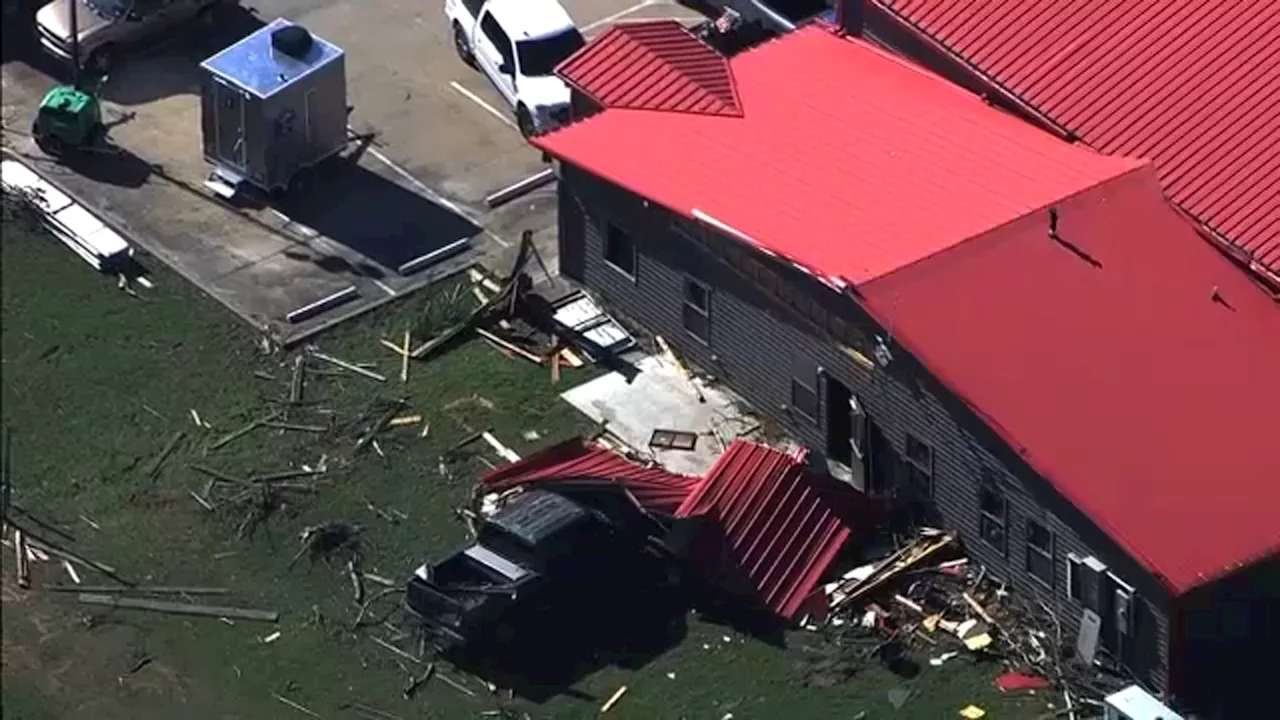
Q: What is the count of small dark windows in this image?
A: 6